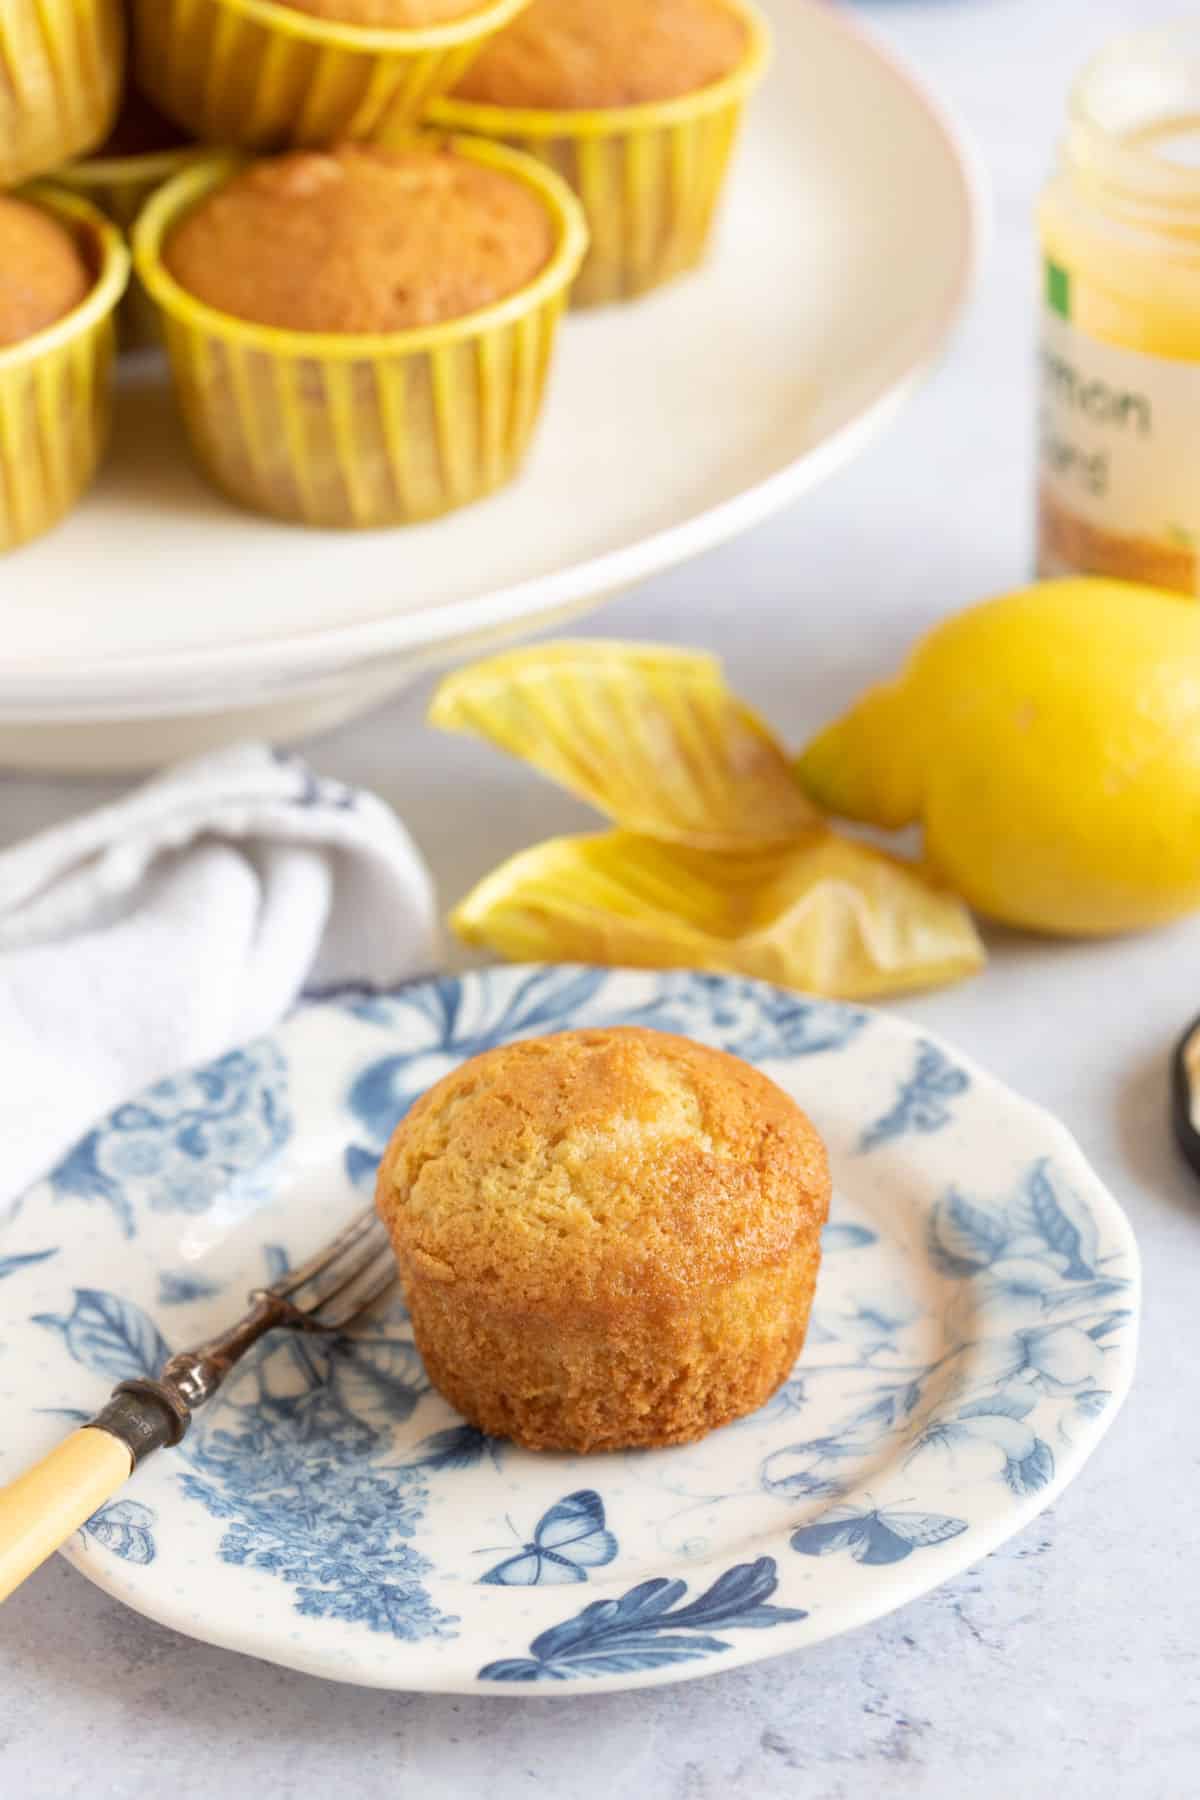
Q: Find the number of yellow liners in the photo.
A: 7